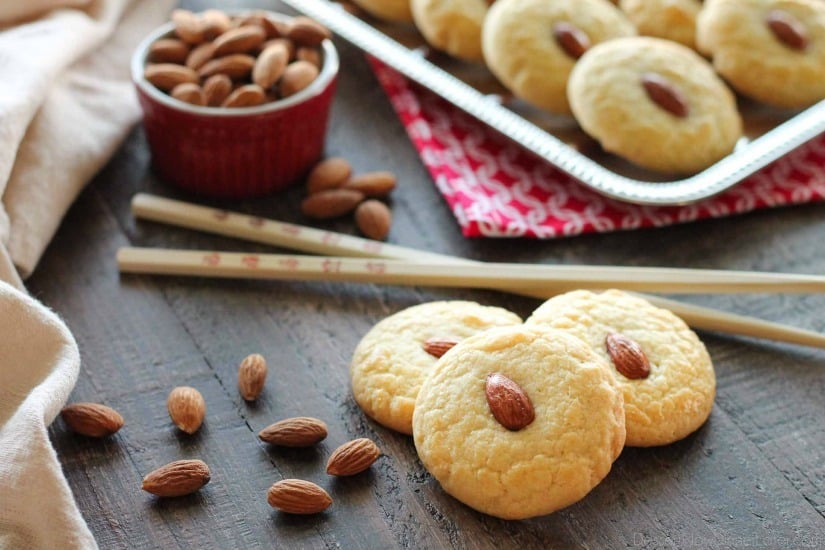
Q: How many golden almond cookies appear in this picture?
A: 9